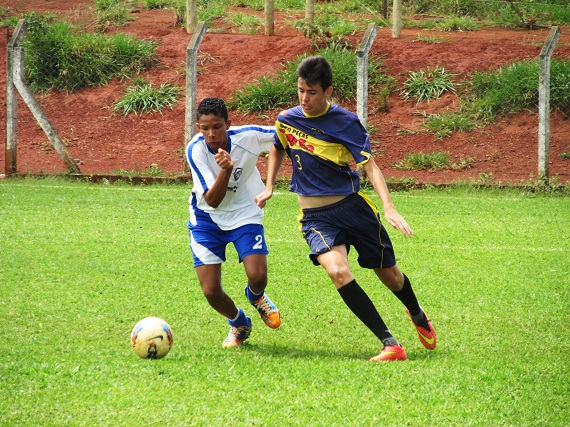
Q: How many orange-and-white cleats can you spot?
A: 2